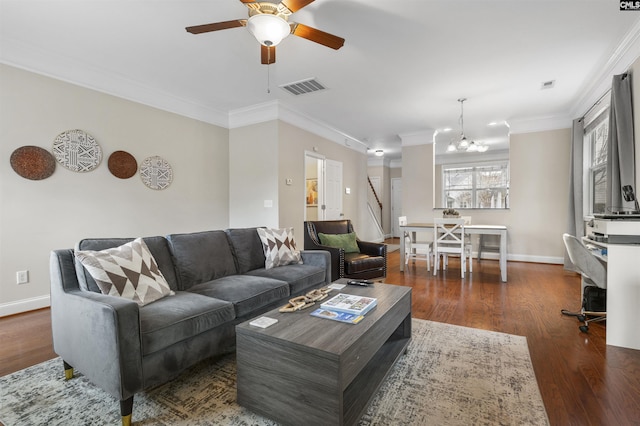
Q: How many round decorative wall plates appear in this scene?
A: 4